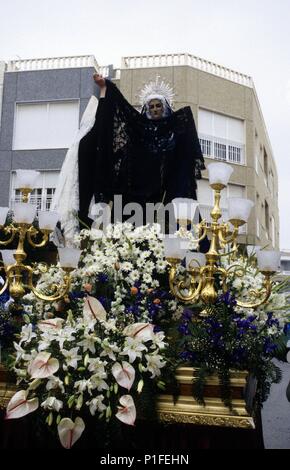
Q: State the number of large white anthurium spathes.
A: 8